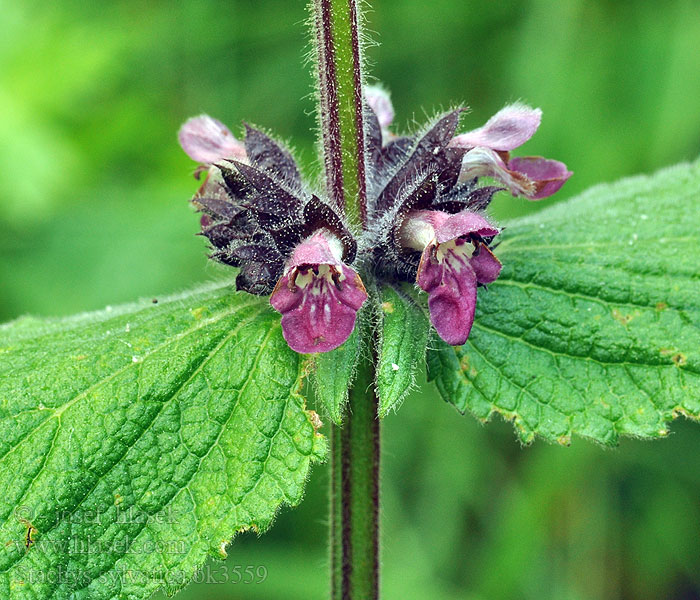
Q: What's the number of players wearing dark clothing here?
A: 0